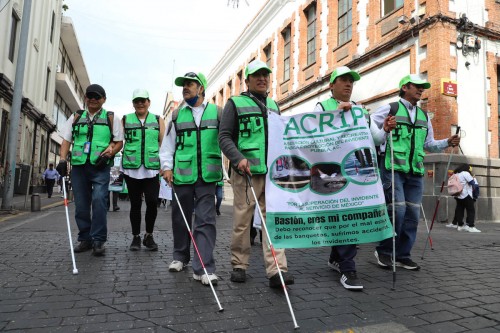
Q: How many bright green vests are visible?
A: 6